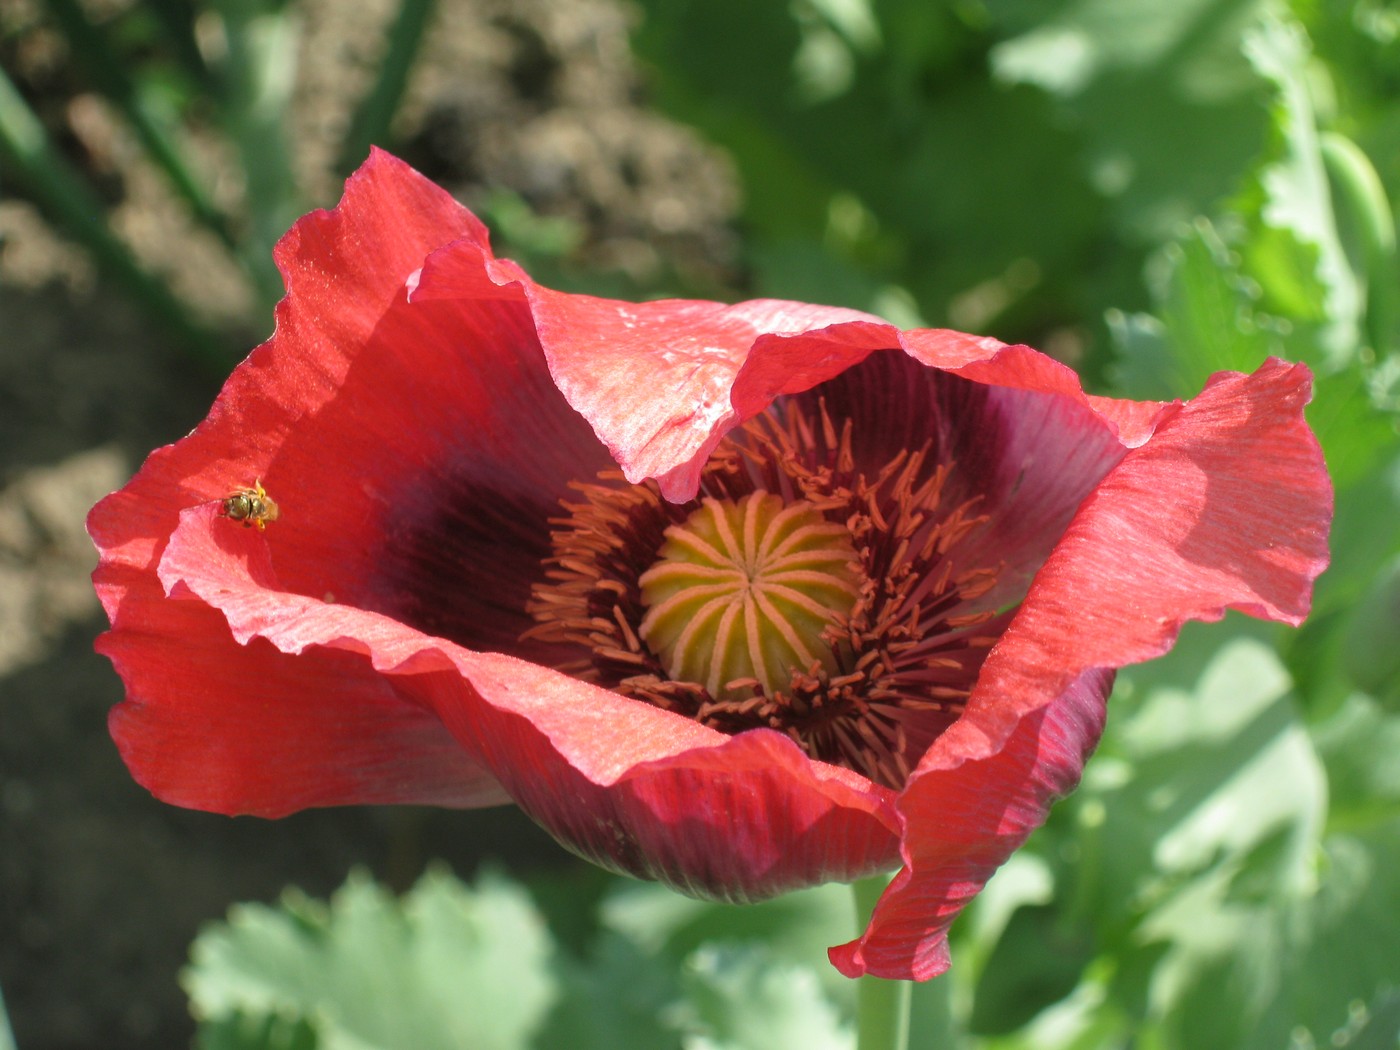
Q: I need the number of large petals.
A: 4